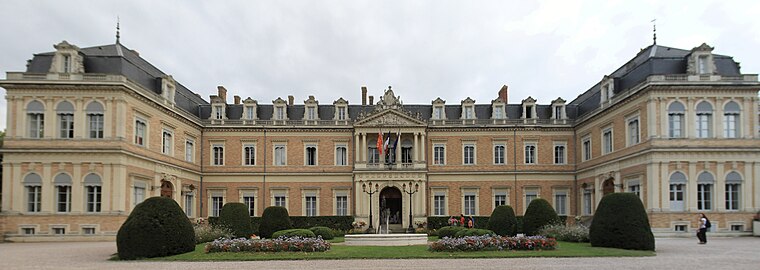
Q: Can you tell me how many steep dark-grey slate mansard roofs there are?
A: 3